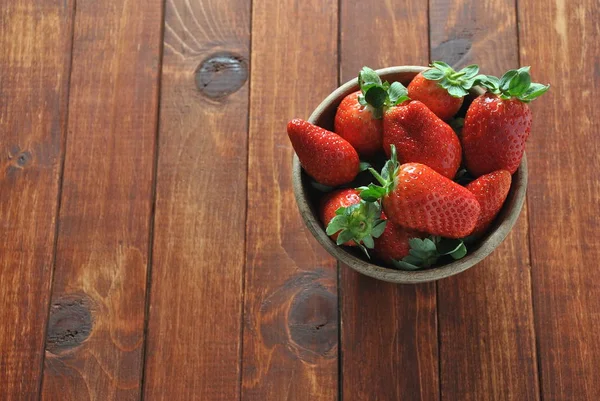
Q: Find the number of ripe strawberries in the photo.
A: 9